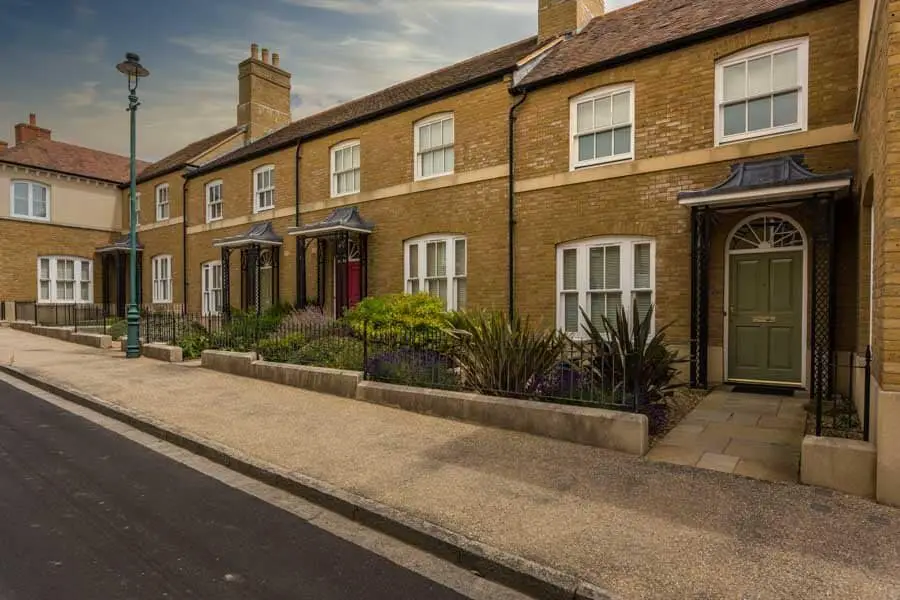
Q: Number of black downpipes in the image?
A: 3